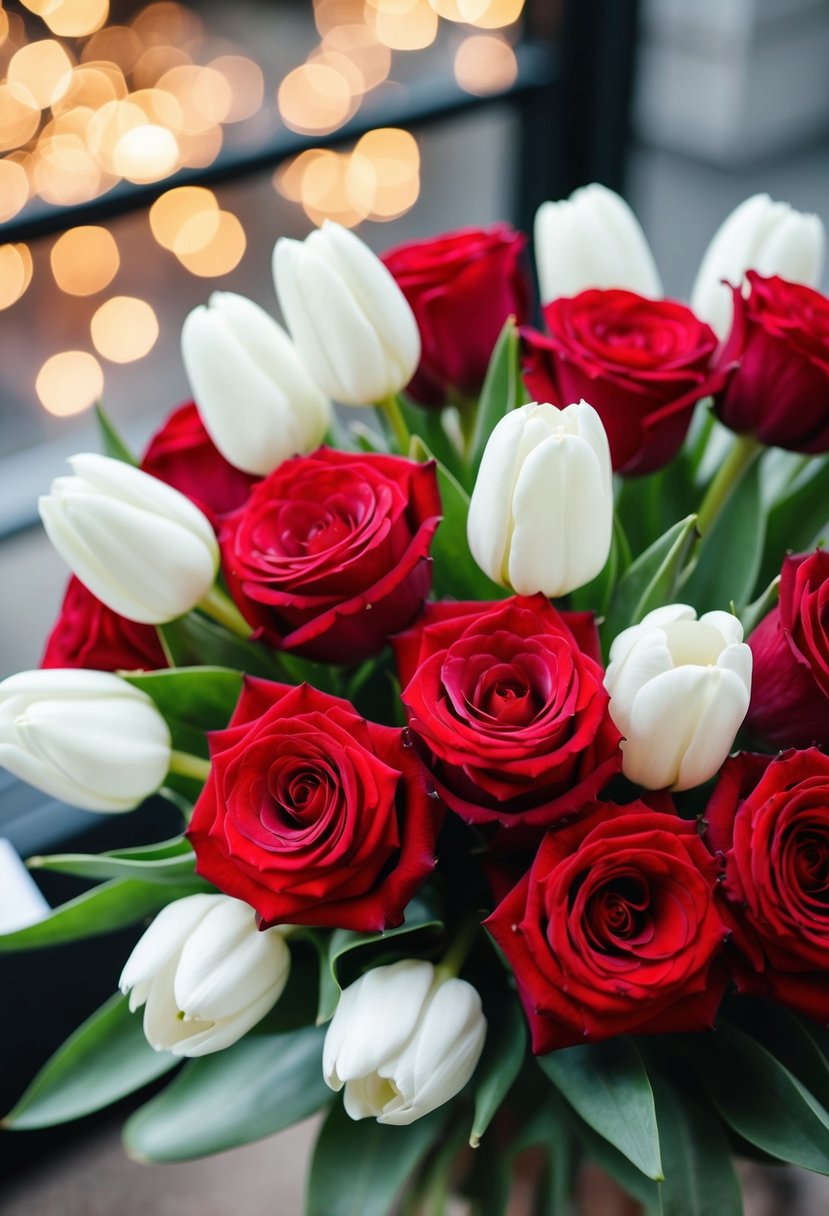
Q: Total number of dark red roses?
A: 11